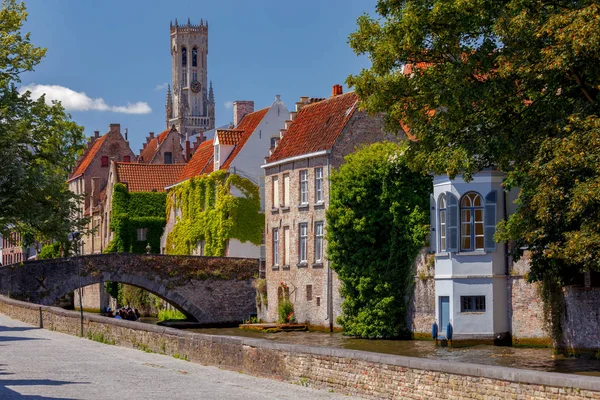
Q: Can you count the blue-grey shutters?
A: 3